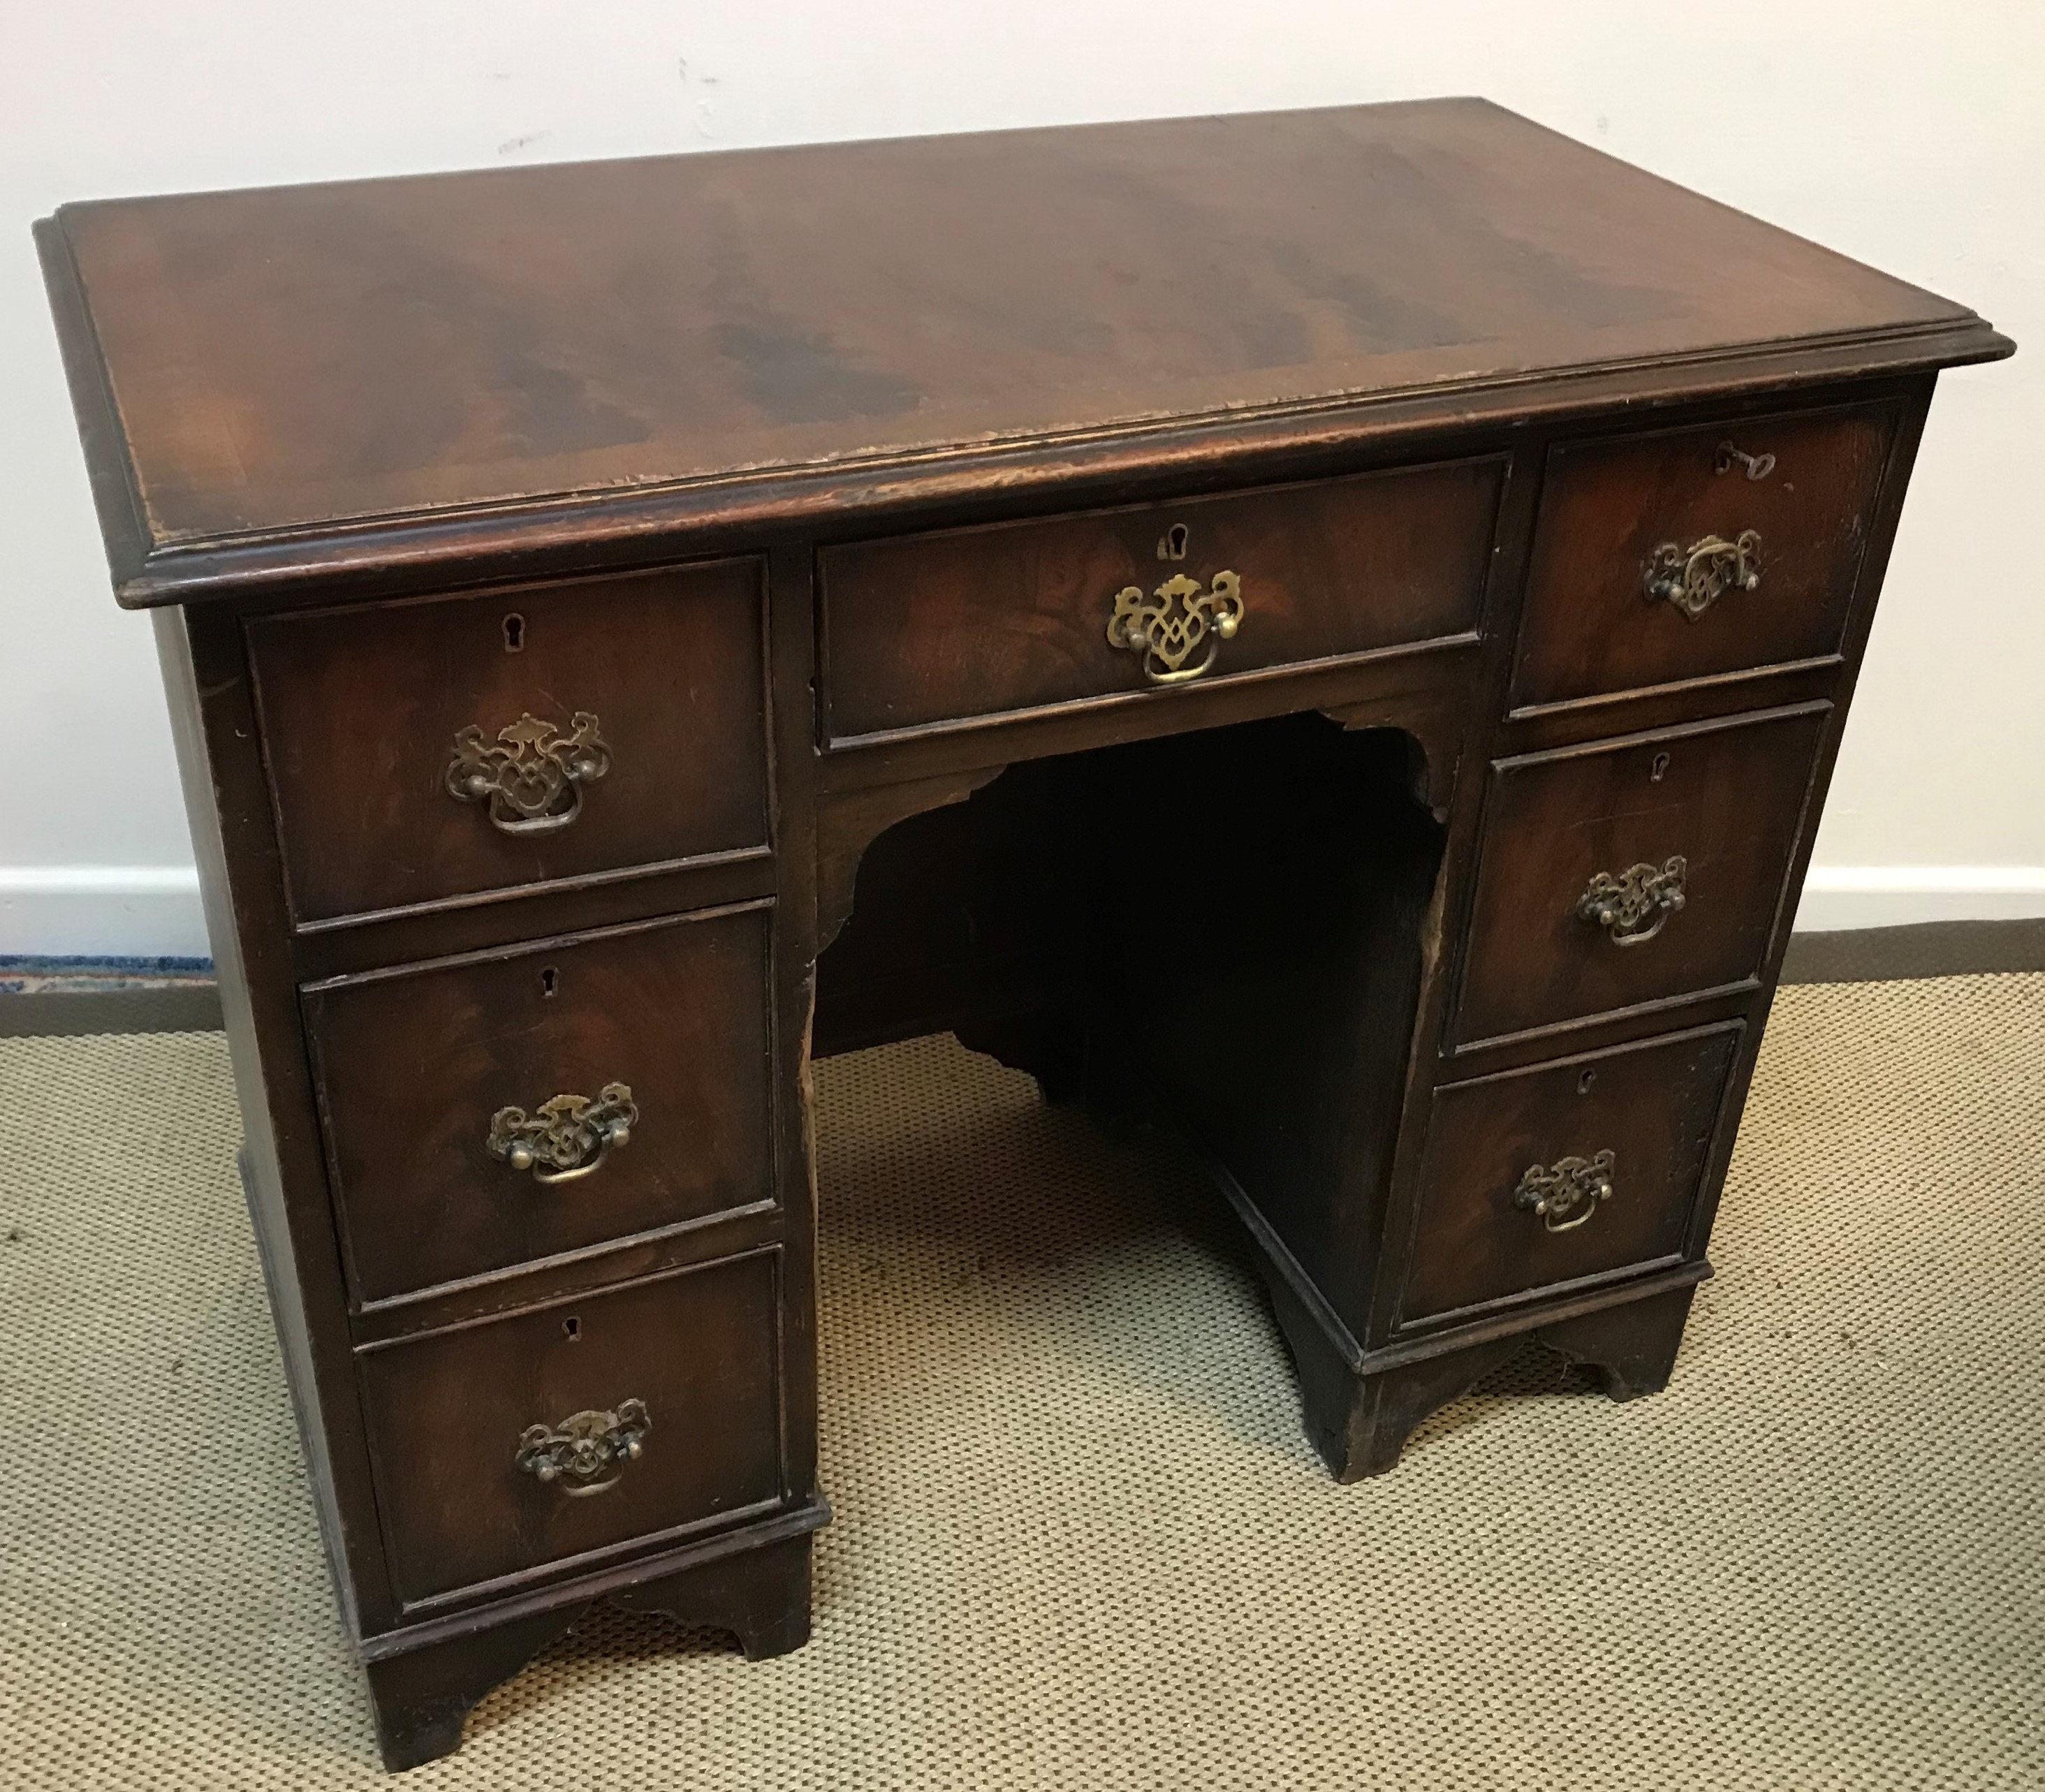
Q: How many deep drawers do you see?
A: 6